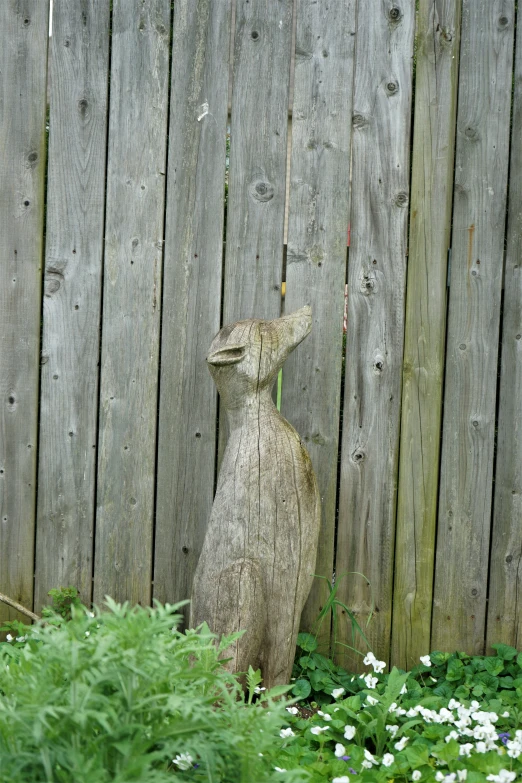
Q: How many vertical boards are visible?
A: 10